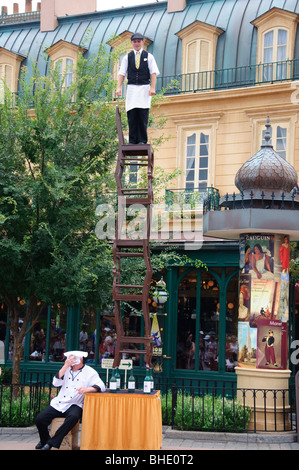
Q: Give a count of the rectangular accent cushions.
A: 0